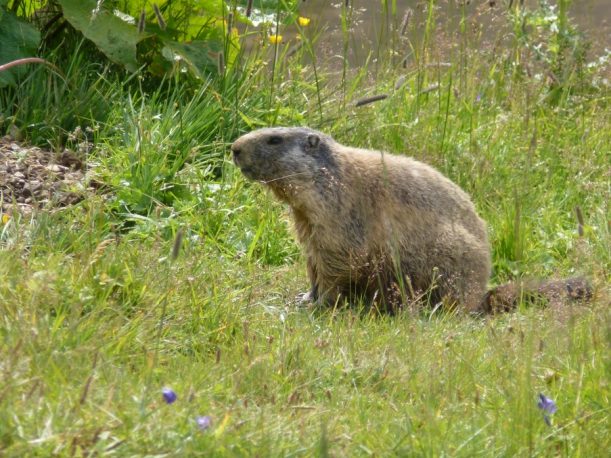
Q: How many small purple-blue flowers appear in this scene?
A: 3